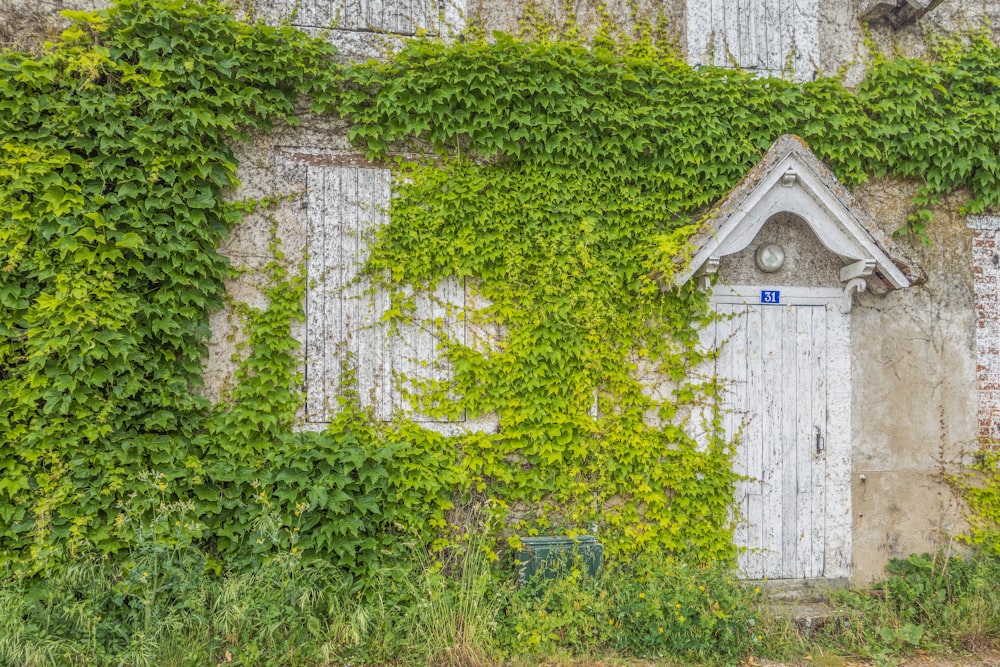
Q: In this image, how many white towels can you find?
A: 0